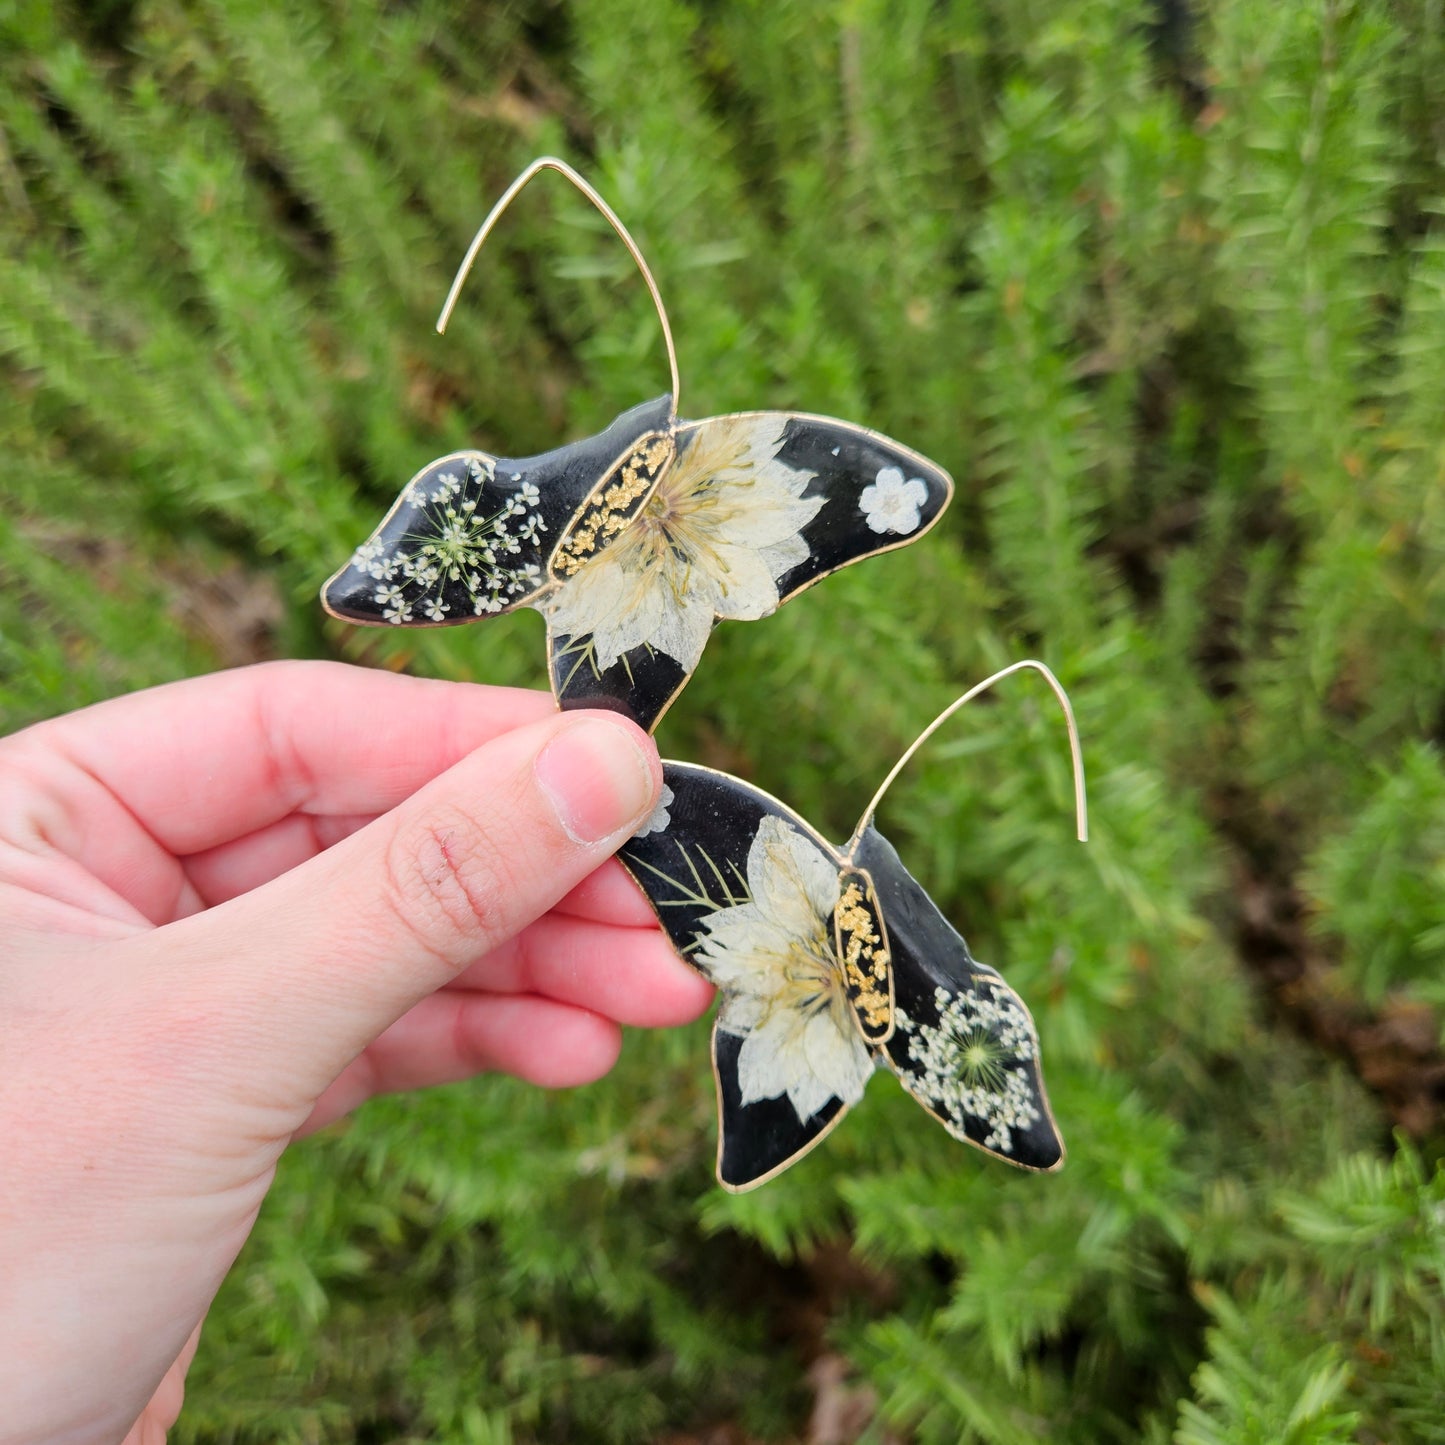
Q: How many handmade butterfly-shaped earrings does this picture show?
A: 2